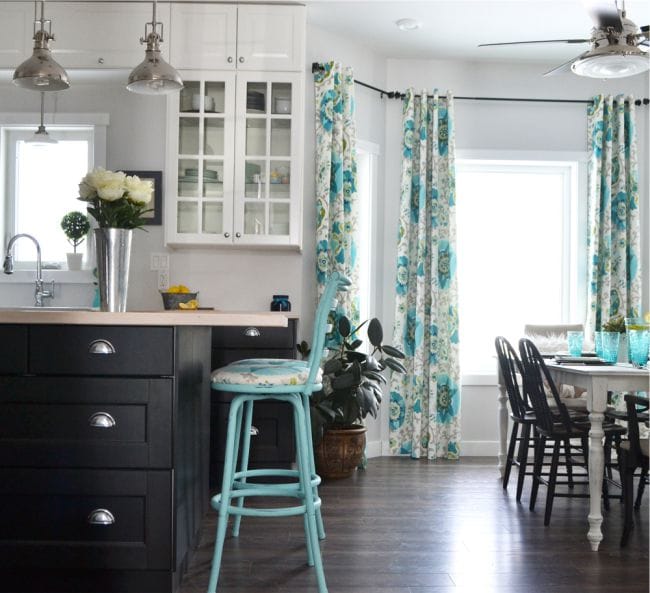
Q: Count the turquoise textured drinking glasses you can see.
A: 4